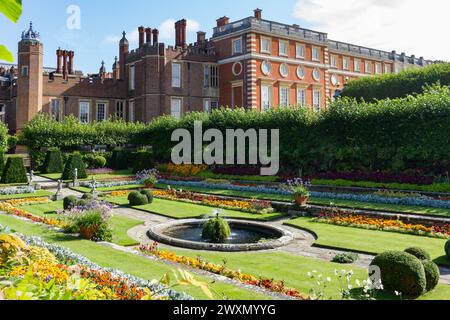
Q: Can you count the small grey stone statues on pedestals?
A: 4